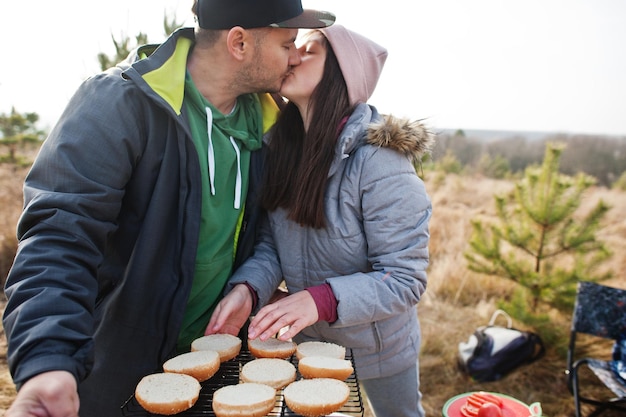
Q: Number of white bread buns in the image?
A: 9